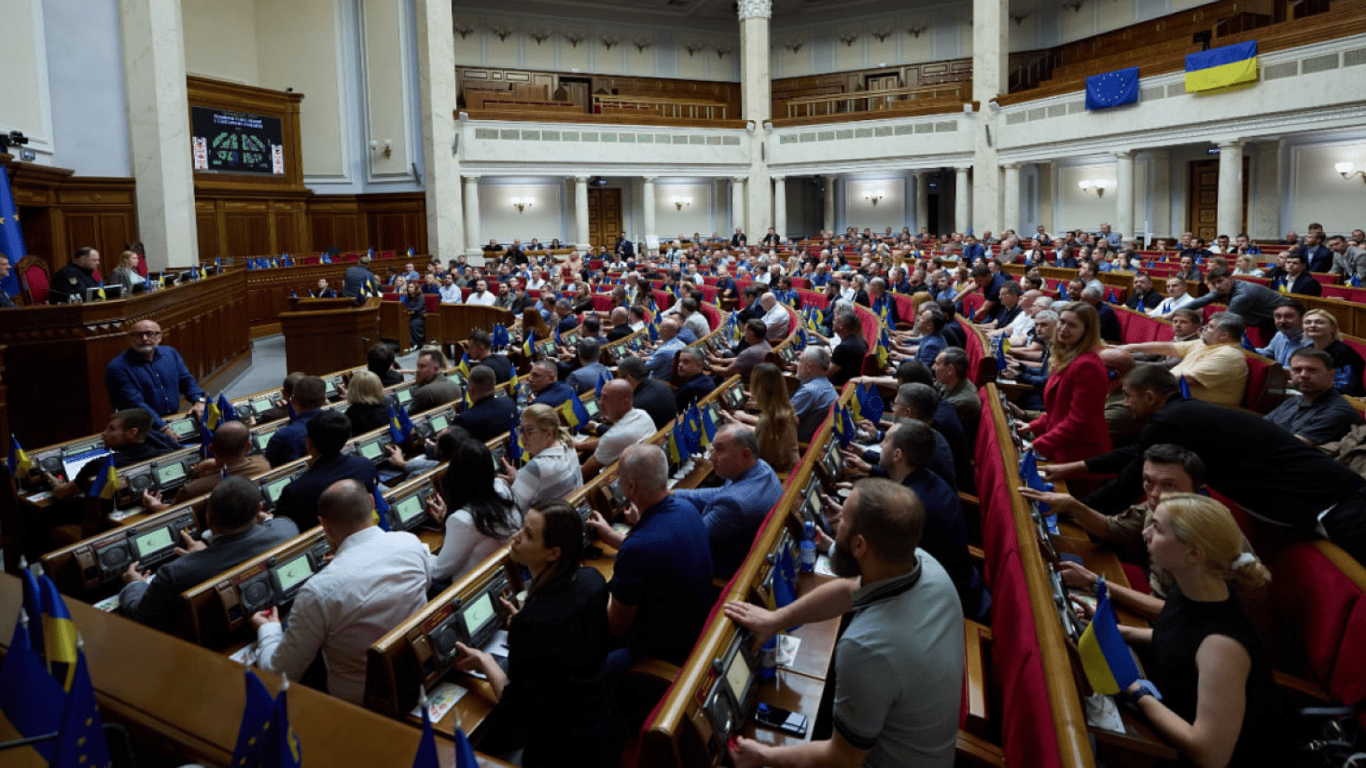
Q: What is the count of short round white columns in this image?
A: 11